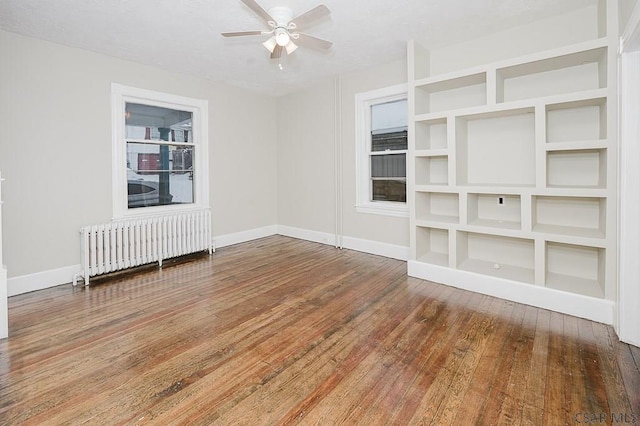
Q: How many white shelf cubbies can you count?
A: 13